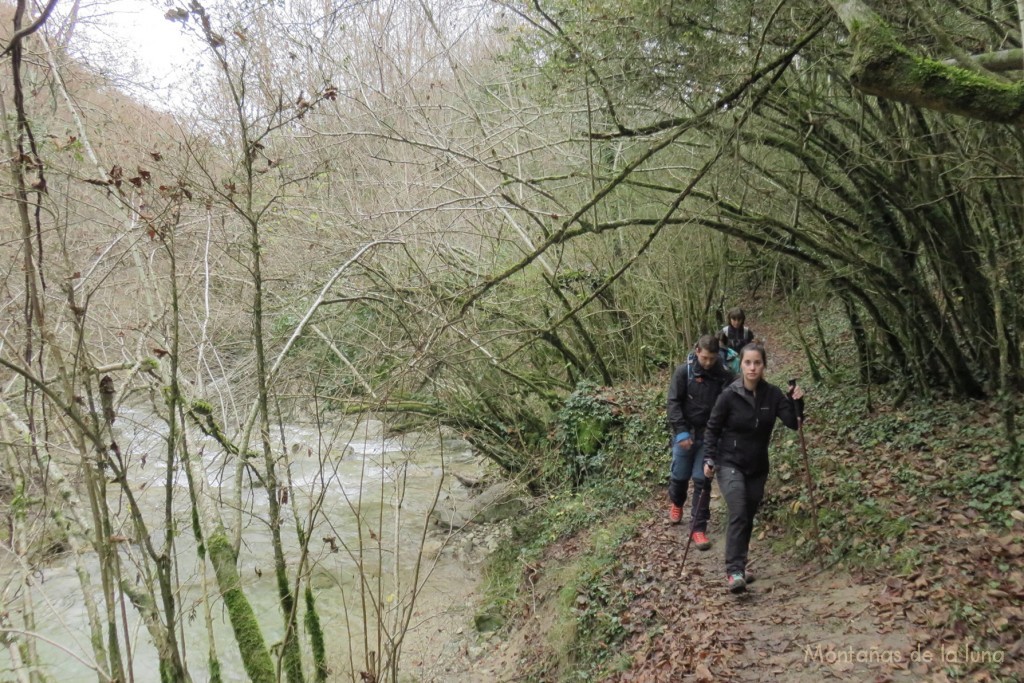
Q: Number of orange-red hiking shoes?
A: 2